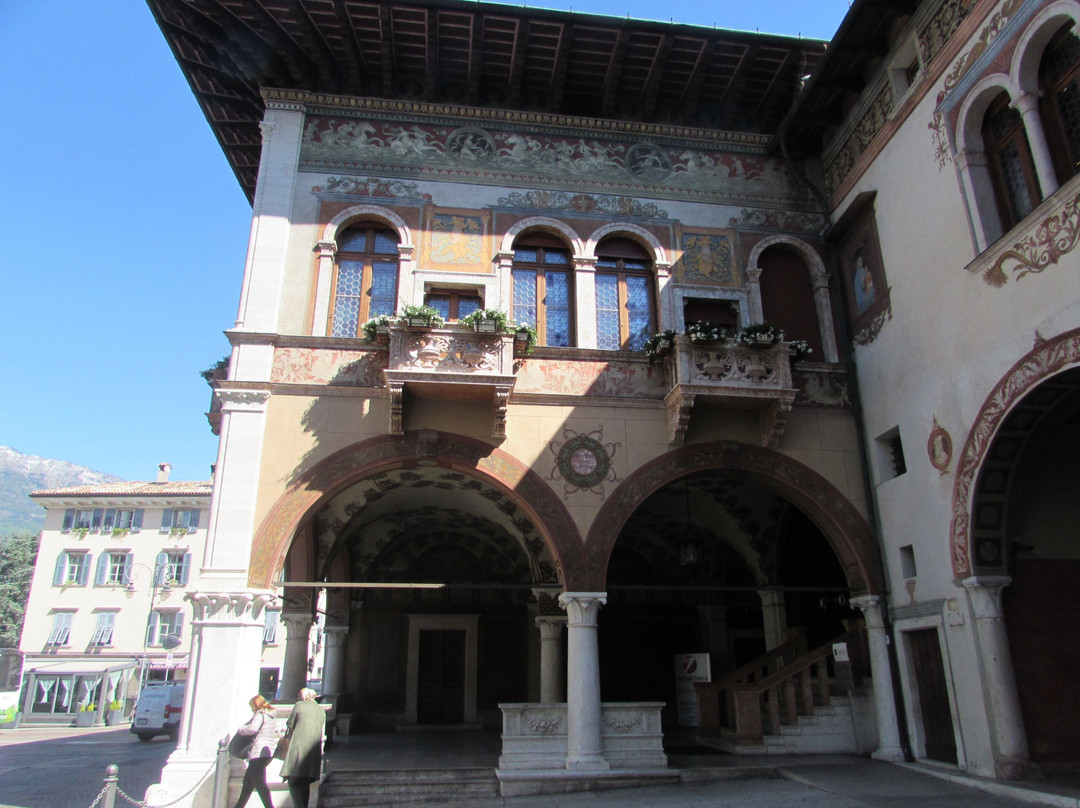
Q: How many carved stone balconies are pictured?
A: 2